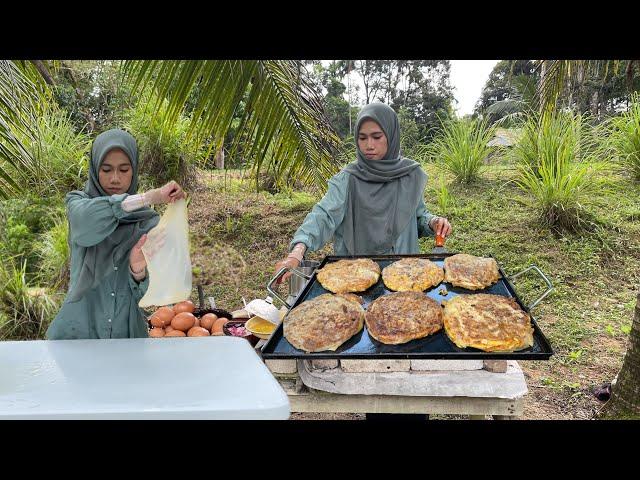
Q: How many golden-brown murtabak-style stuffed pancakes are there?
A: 6